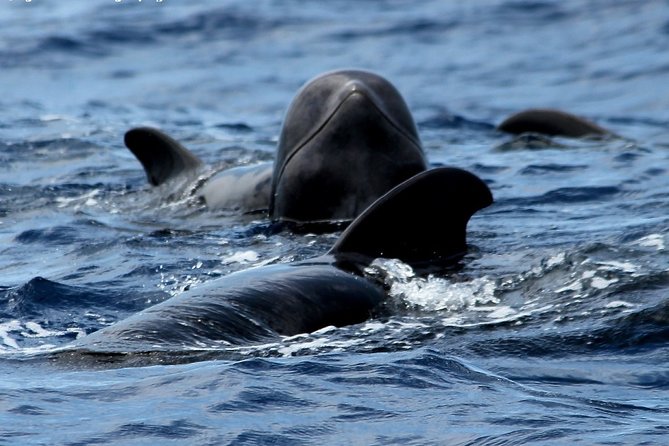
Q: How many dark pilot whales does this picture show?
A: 4